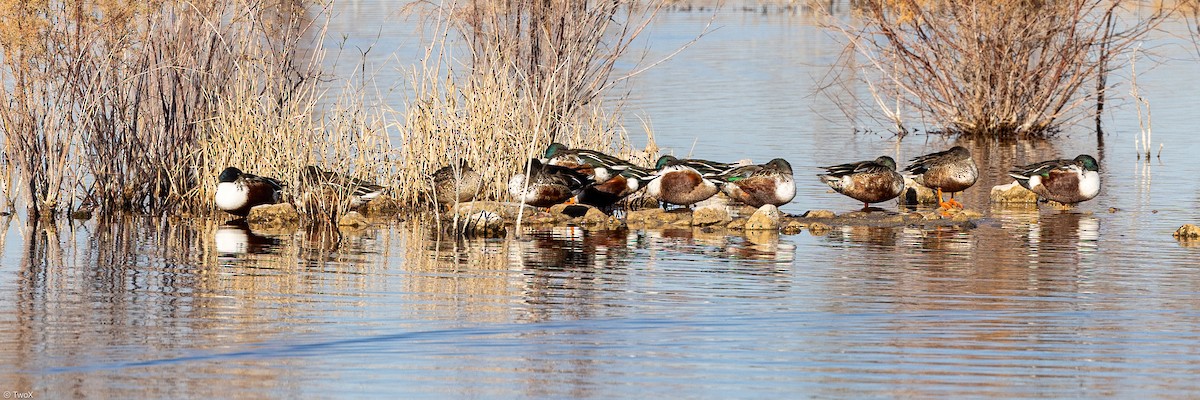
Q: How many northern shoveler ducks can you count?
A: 11